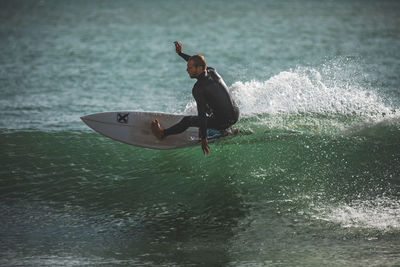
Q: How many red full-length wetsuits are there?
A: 0